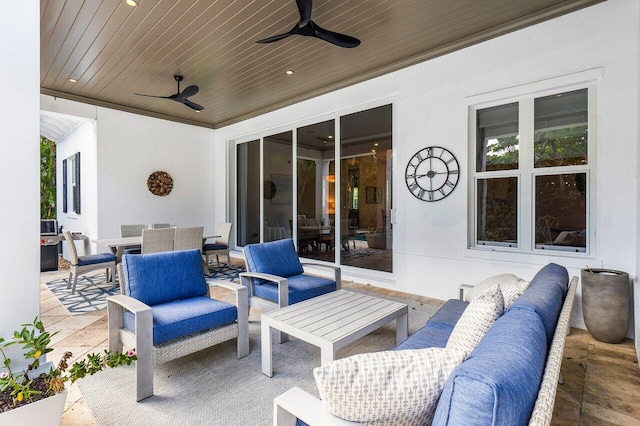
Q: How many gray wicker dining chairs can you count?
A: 6